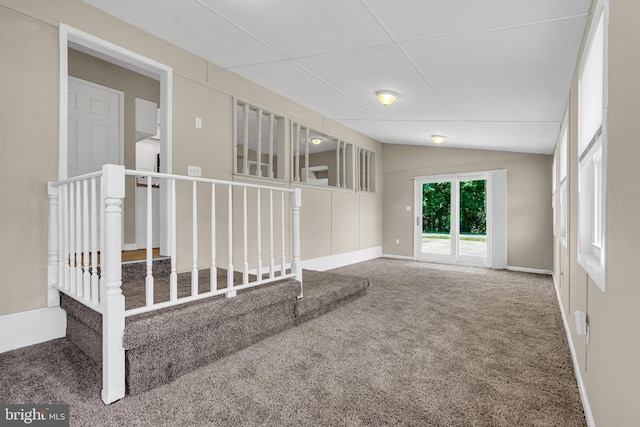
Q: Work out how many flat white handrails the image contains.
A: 2